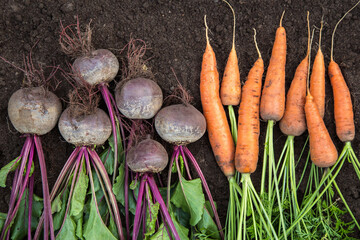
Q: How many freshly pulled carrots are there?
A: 8